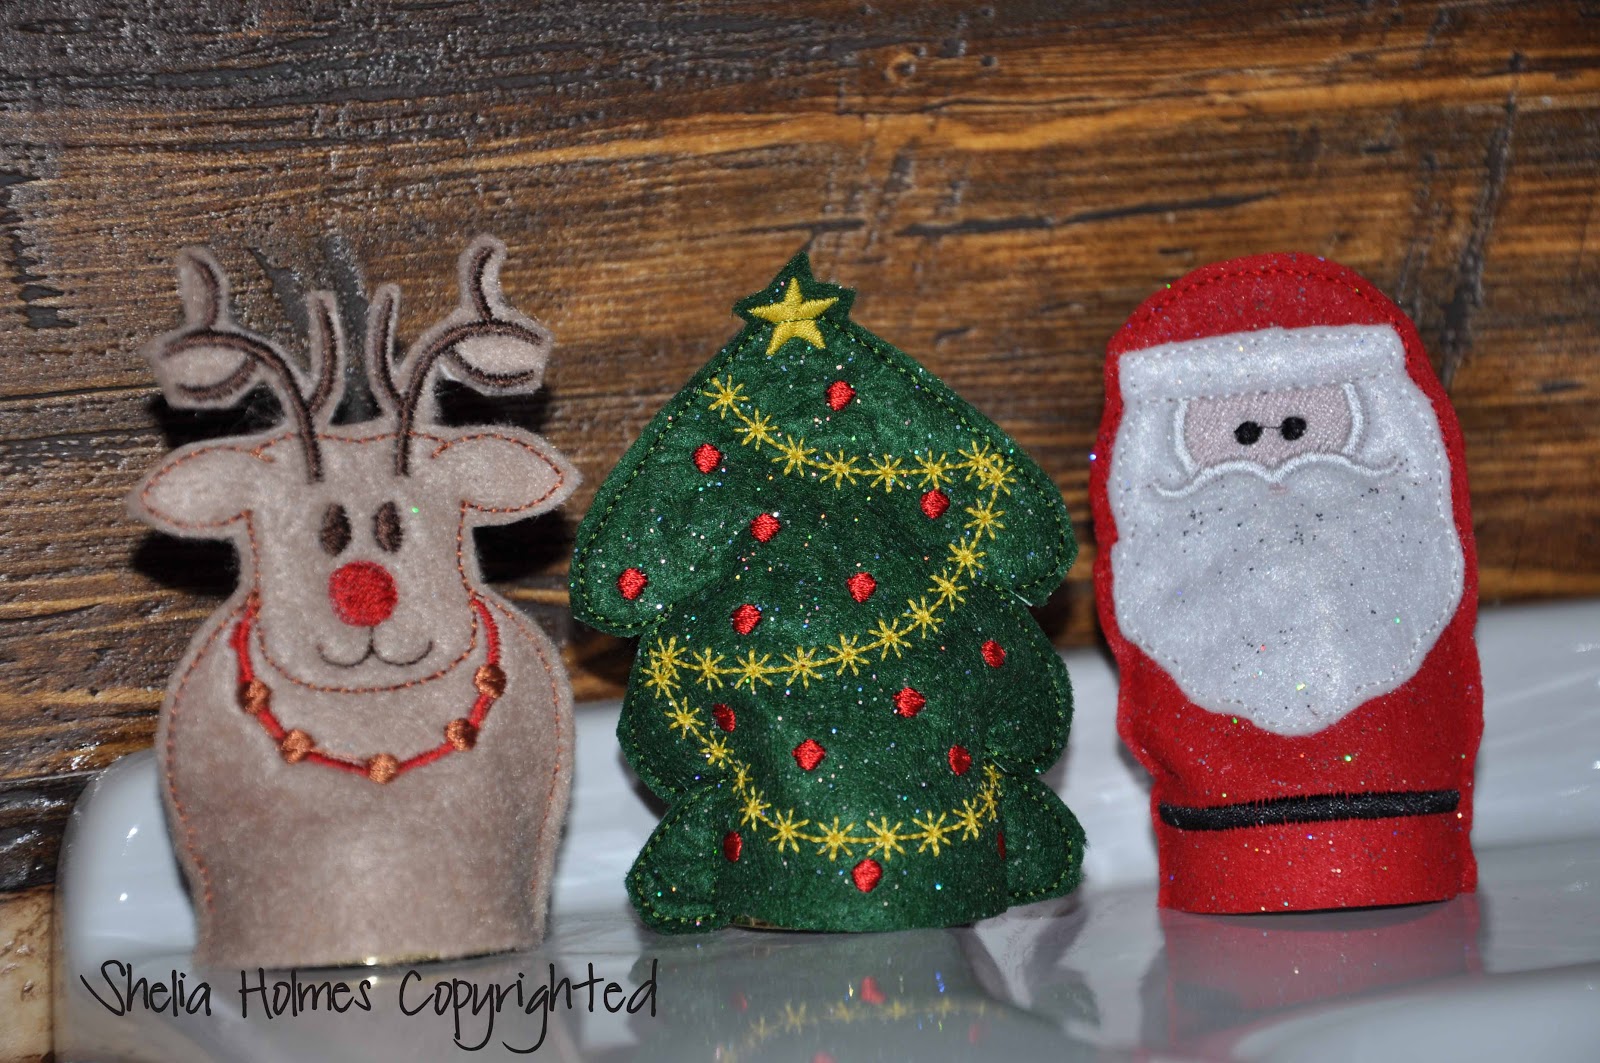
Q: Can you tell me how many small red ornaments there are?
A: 15